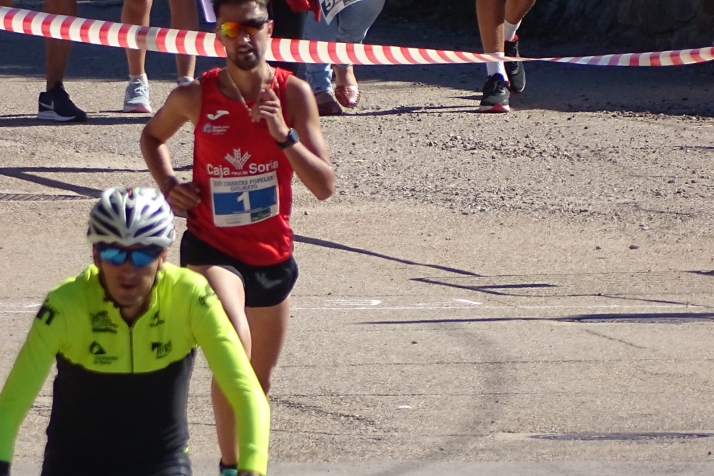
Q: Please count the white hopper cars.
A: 0